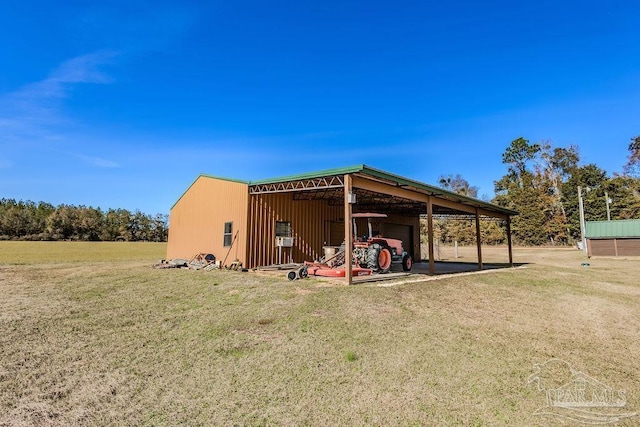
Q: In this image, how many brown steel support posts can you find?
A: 4